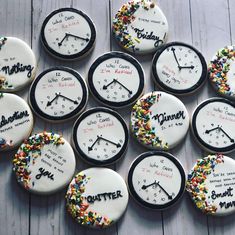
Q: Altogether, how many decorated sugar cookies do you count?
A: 15